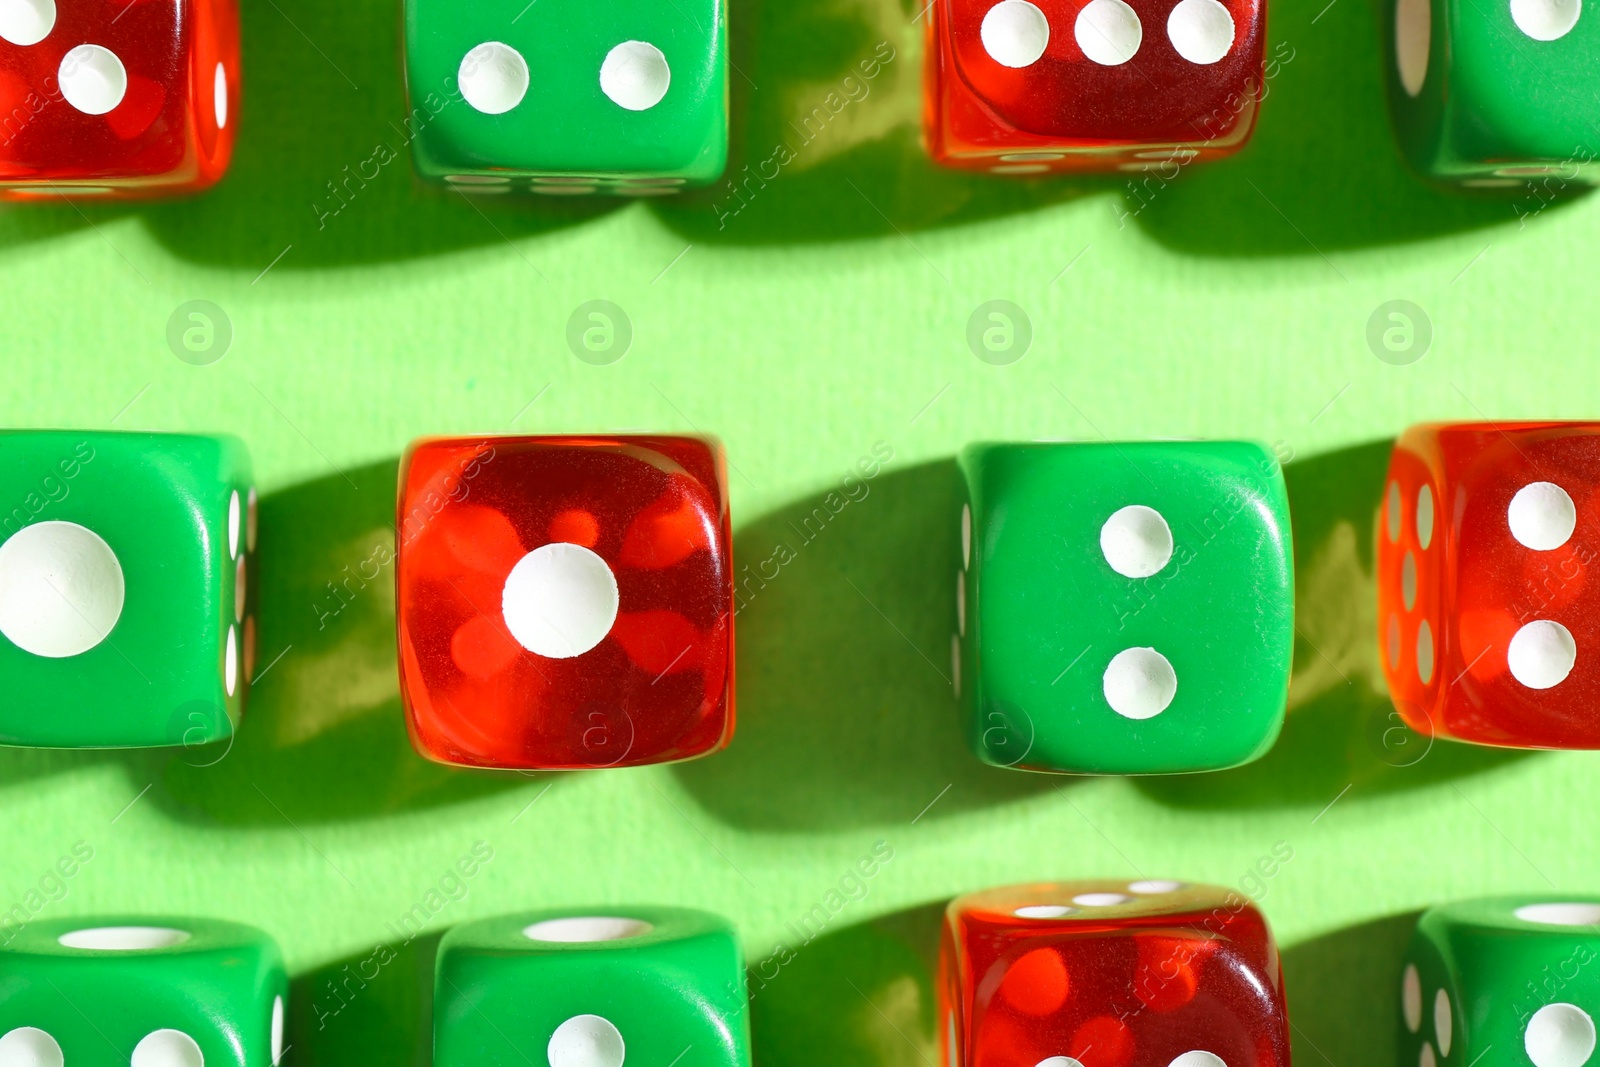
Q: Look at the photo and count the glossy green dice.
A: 7